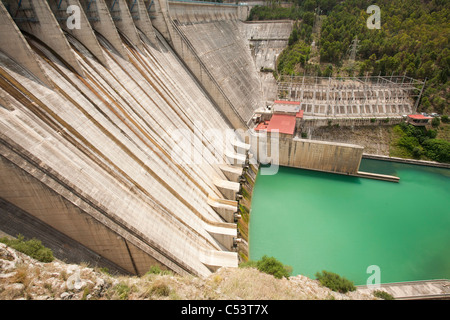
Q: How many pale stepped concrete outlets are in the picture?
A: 7